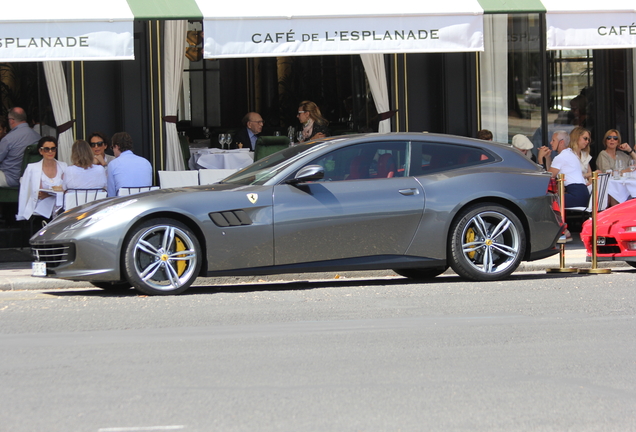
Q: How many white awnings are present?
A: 3